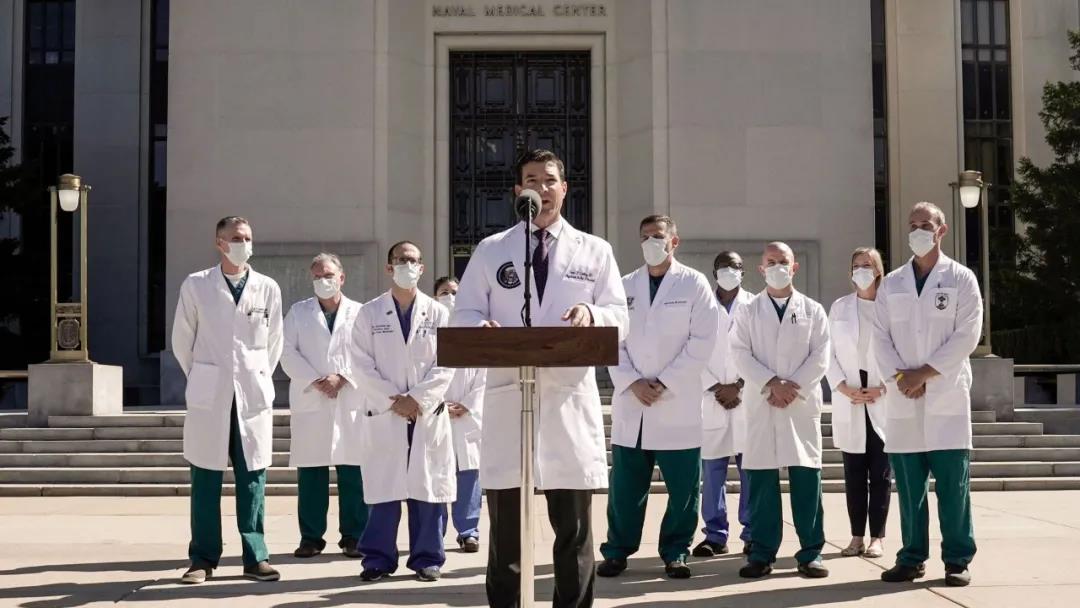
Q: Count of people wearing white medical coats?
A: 10